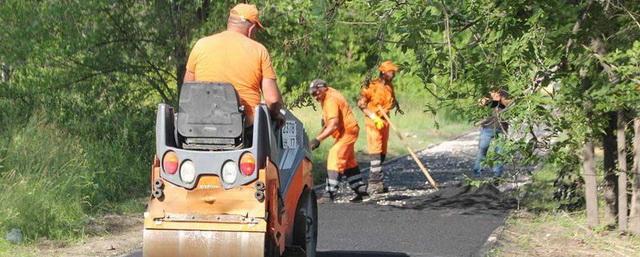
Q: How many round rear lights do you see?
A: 4